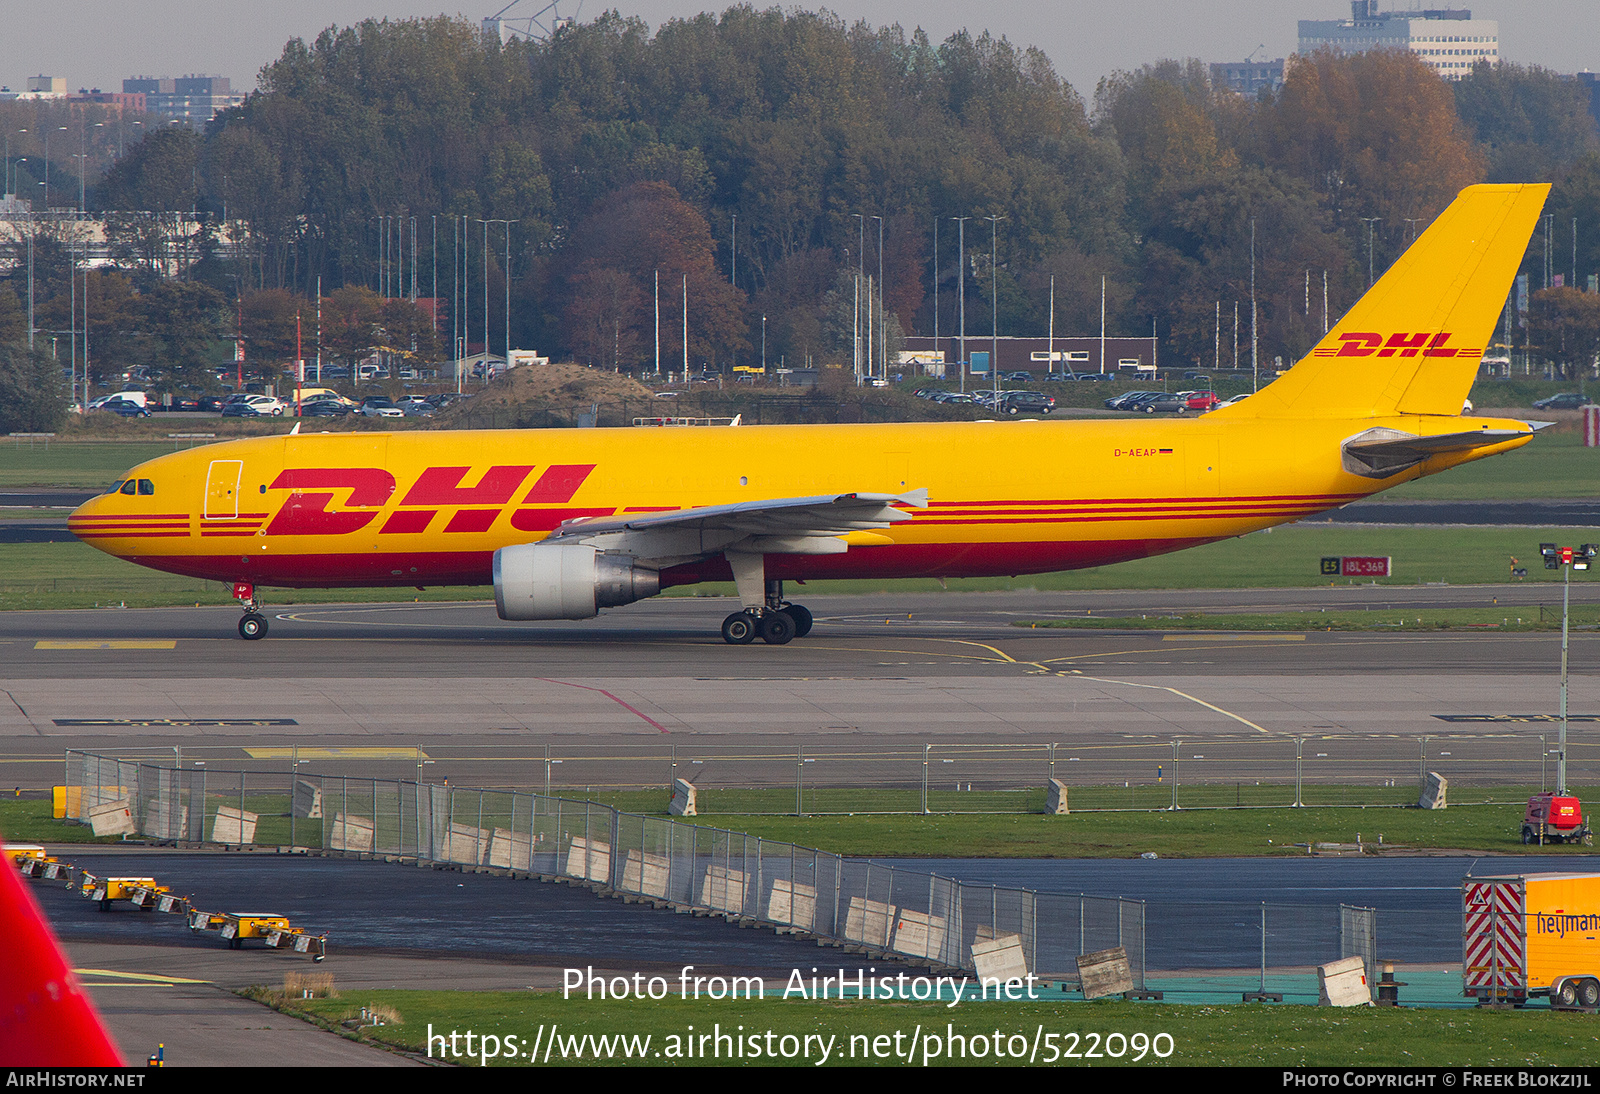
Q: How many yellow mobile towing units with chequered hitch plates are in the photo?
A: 3